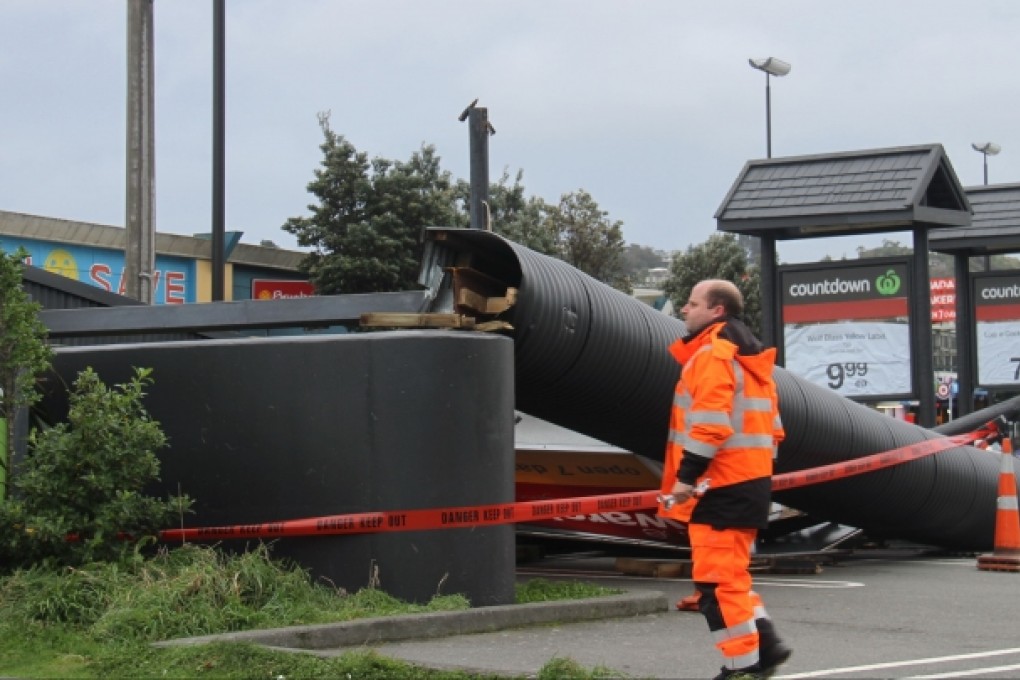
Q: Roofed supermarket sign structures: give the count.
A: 2